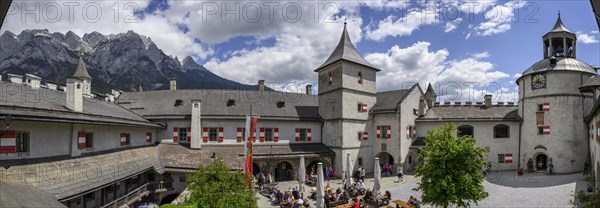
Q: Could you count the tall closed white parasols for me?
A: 4